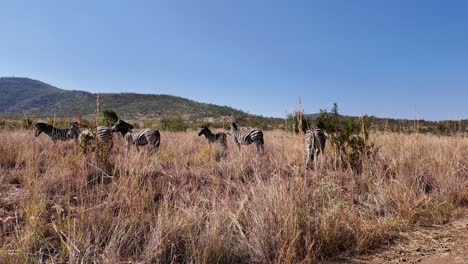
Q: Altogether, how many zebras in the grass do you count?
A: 6